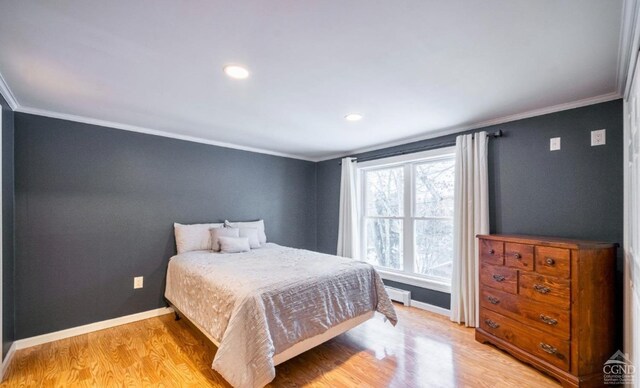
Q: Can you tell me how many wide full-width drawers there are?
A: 2